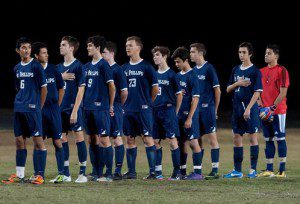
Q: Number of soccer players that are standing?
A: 11